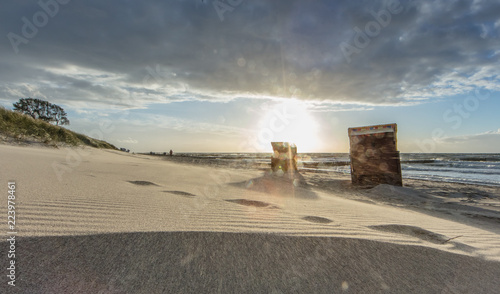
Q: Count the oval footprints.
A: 5